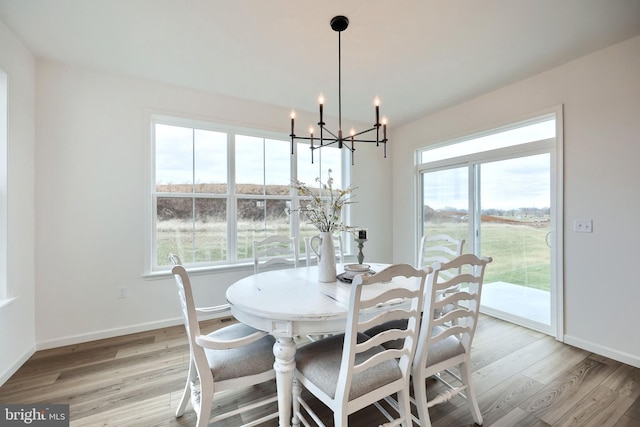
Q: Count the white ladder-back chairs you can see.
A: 6